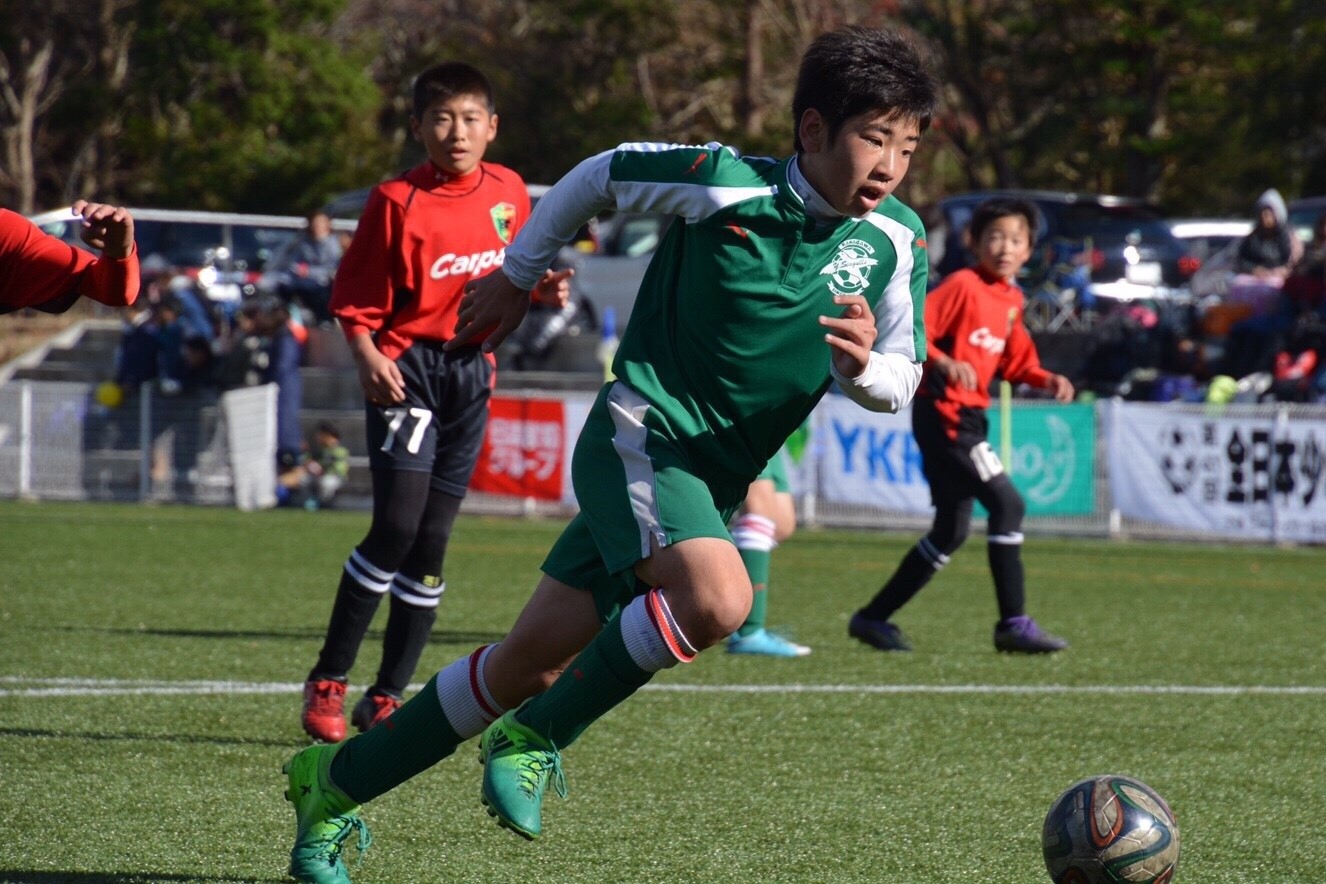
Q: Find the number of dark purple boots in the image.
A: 2